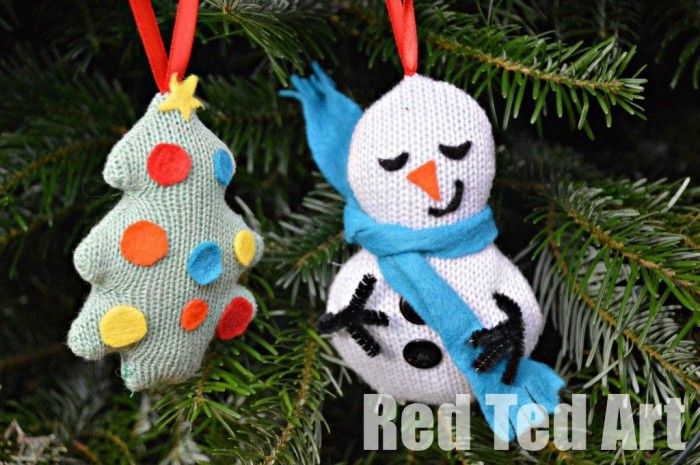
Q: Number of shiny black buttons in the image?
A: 2